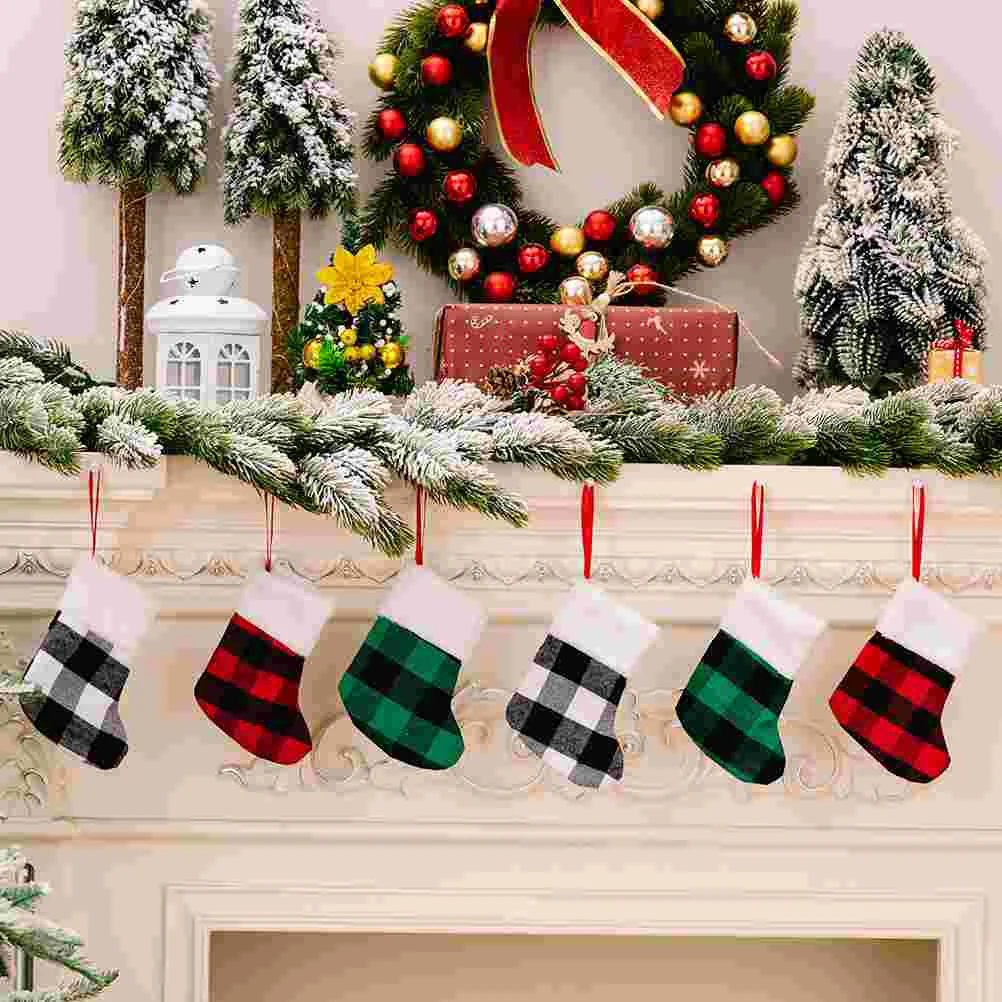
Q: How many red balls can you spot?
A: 14